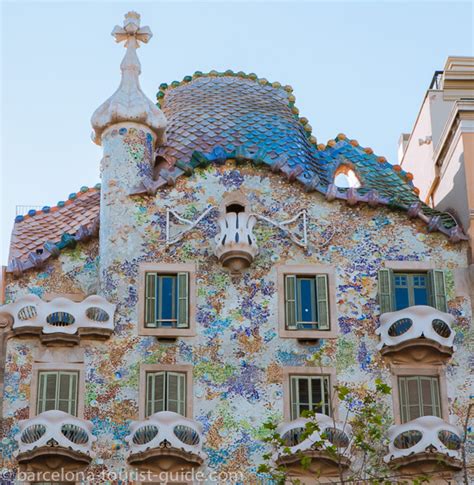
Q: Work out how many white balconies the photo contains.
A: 7